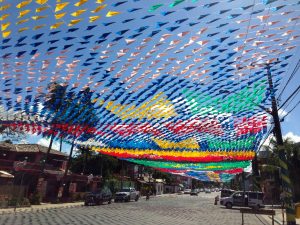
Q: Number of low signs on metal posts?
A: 1